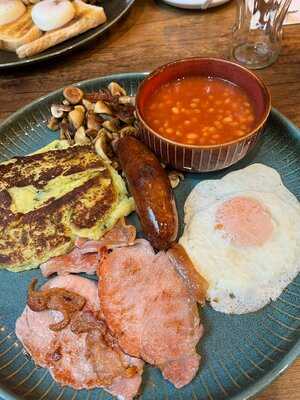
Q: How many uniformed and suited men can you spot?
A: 0